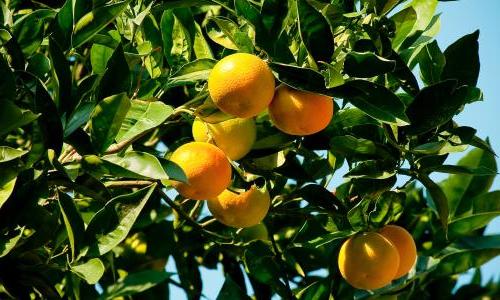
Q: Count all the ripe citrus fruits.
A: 7